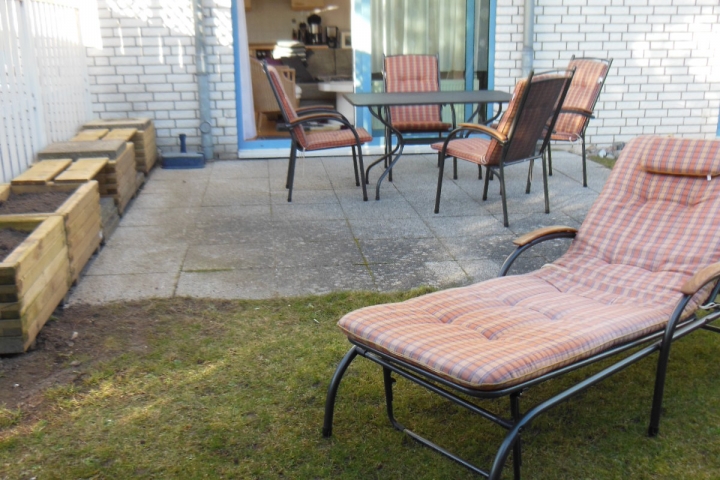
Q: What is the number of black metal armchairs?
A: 4